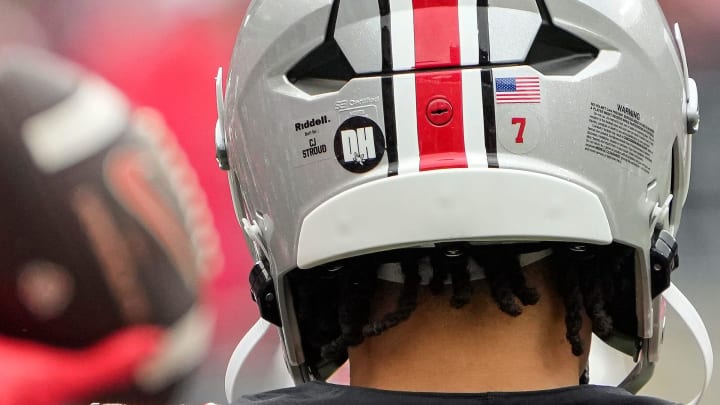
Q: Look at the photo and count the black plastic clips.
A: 2